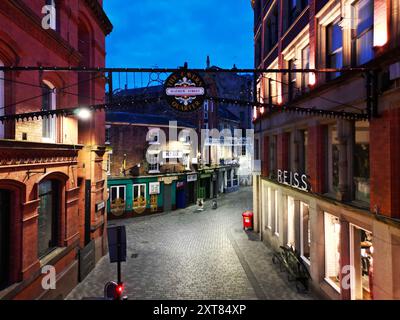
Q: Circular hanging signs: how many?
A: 1